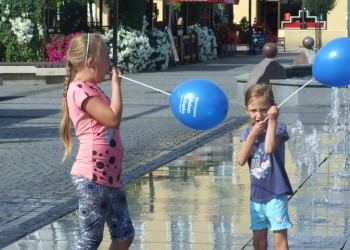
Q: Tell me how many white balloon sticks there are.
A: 2